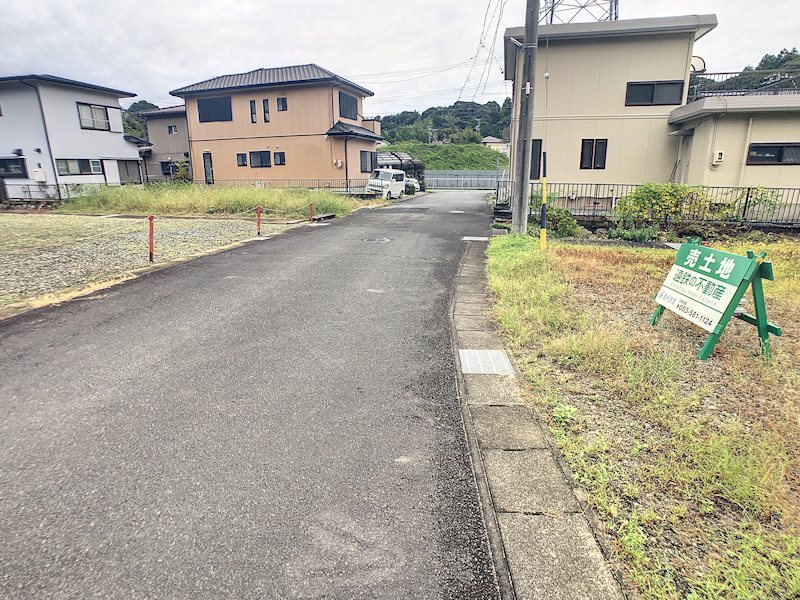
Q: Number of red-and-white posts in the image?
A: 3